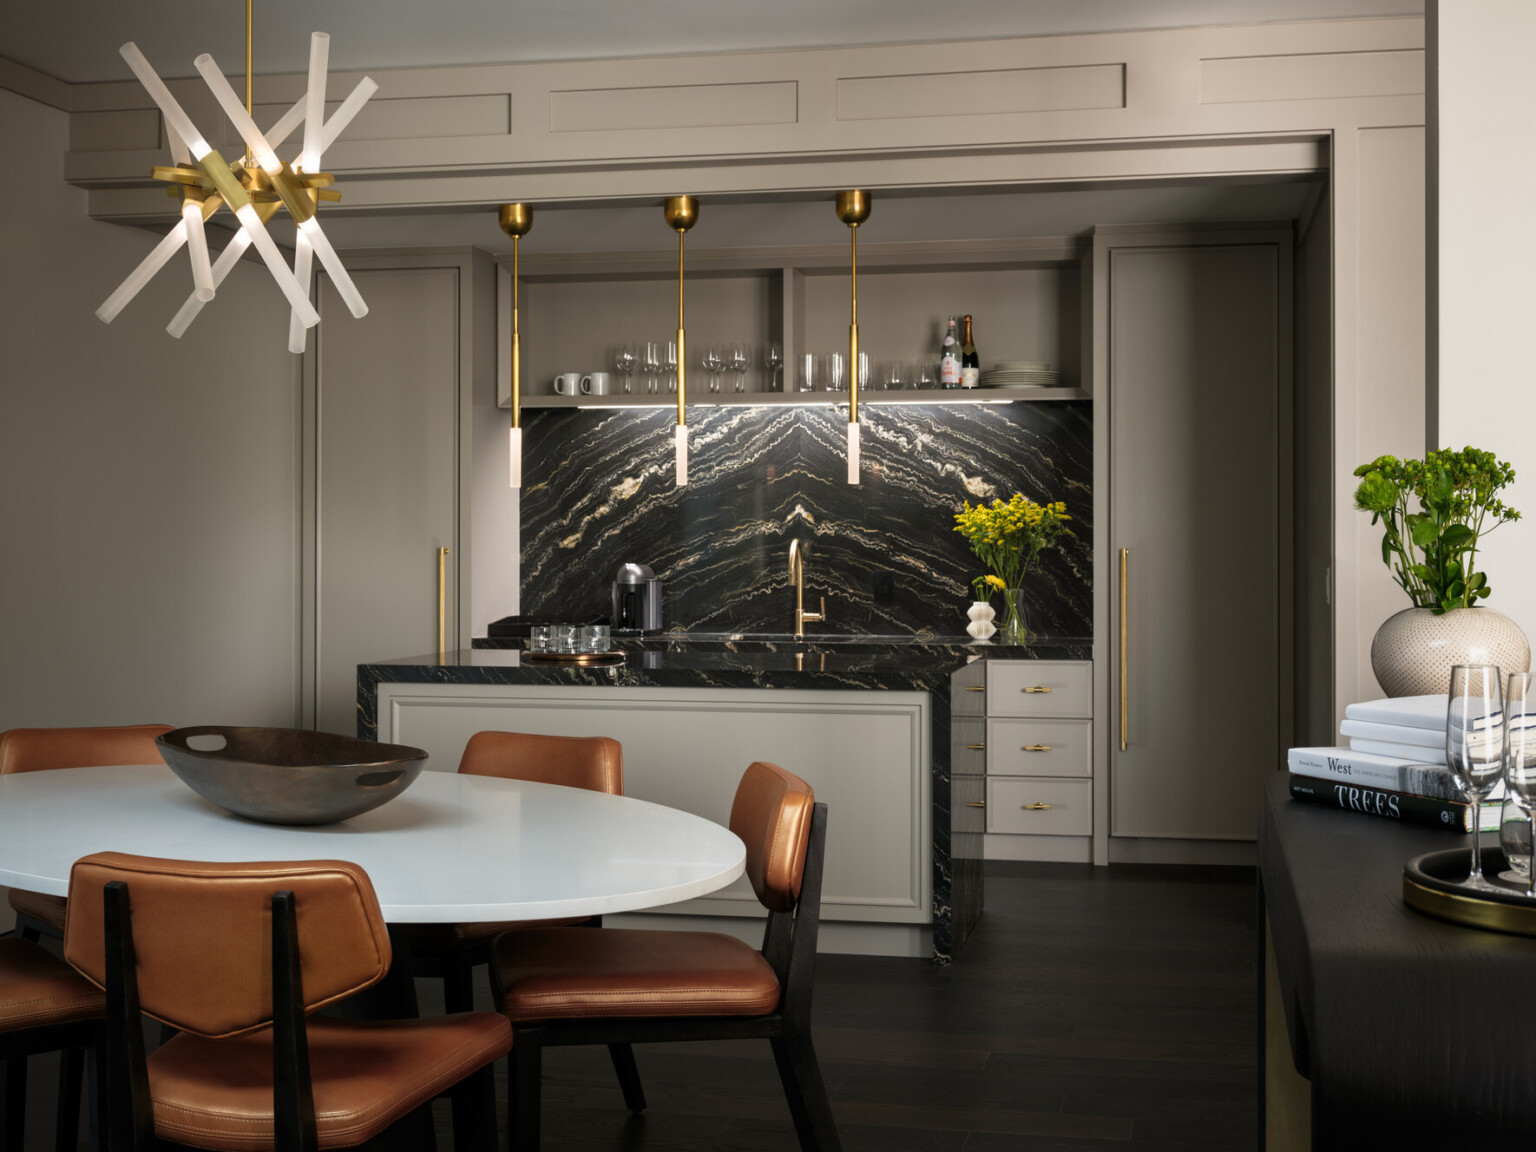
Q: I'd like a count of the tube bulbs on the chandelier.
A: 12